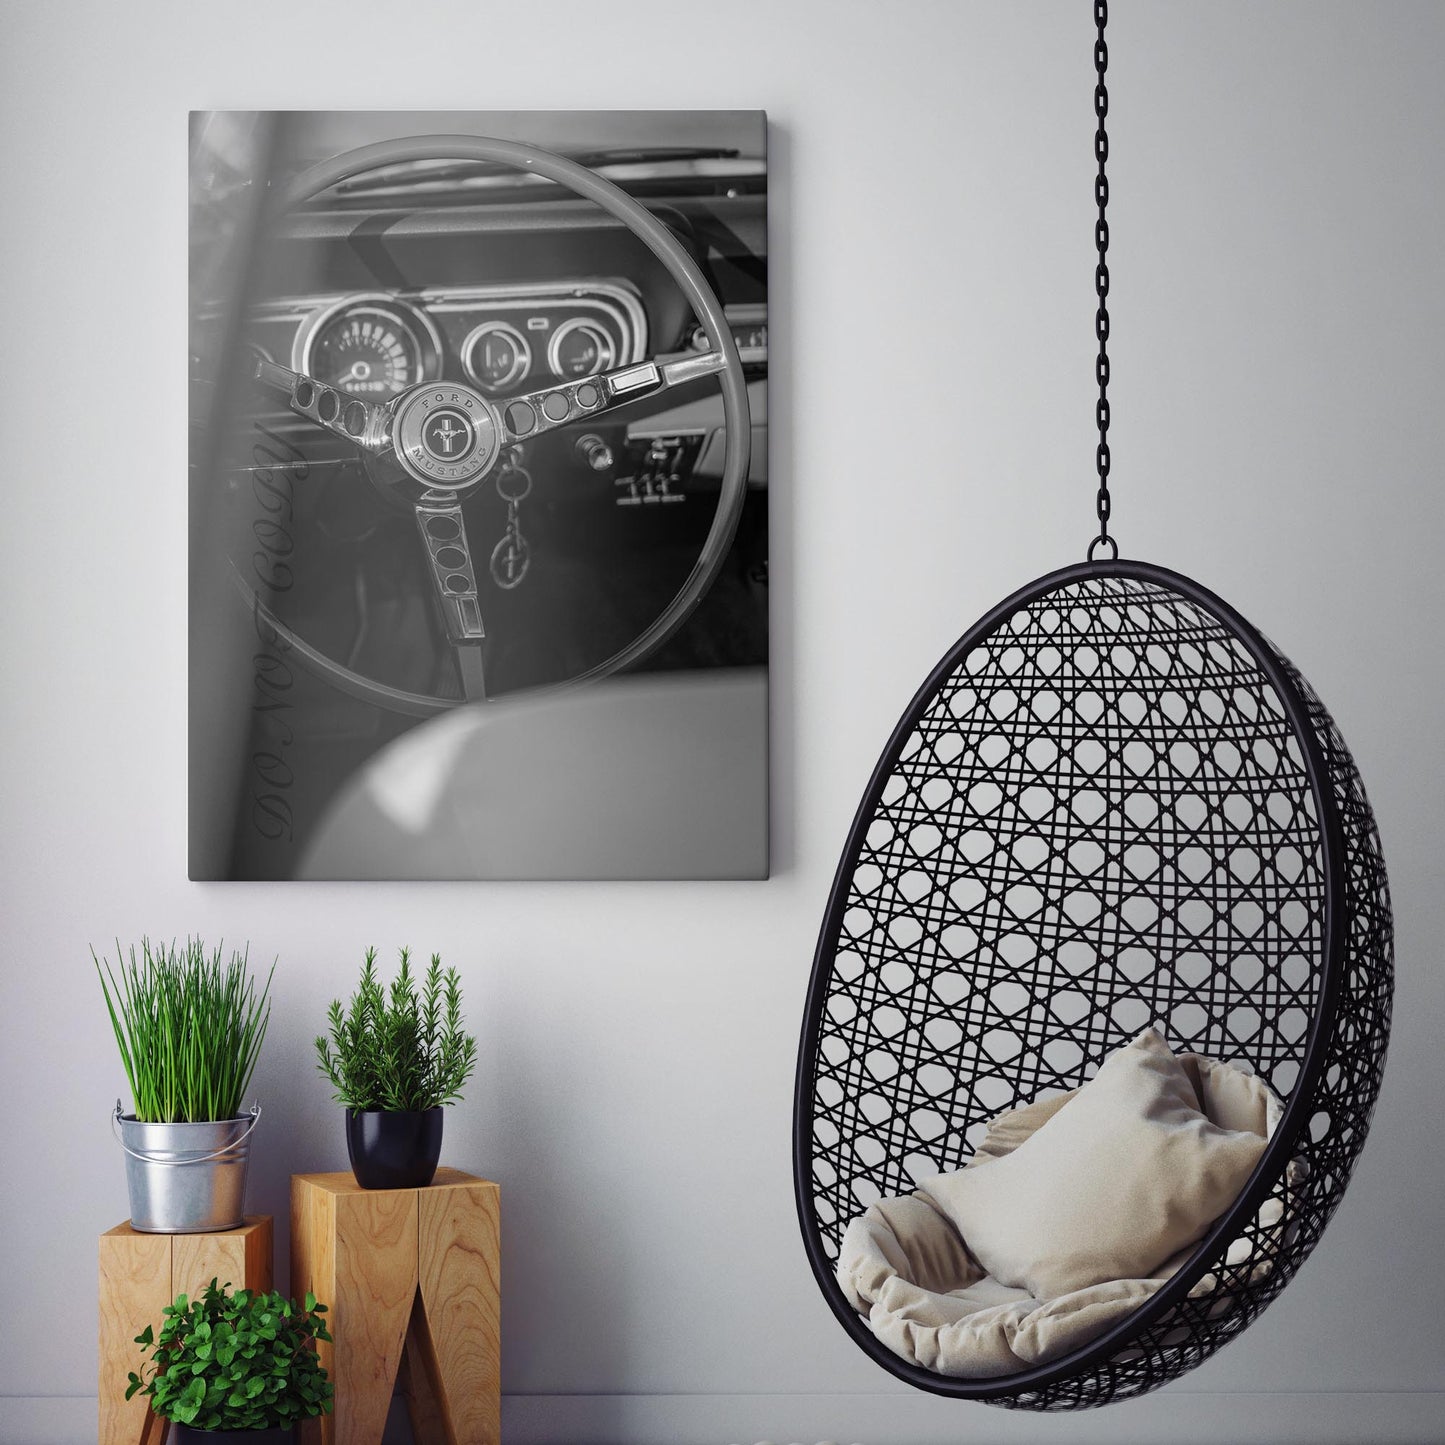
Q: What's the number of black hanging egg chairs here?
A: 1